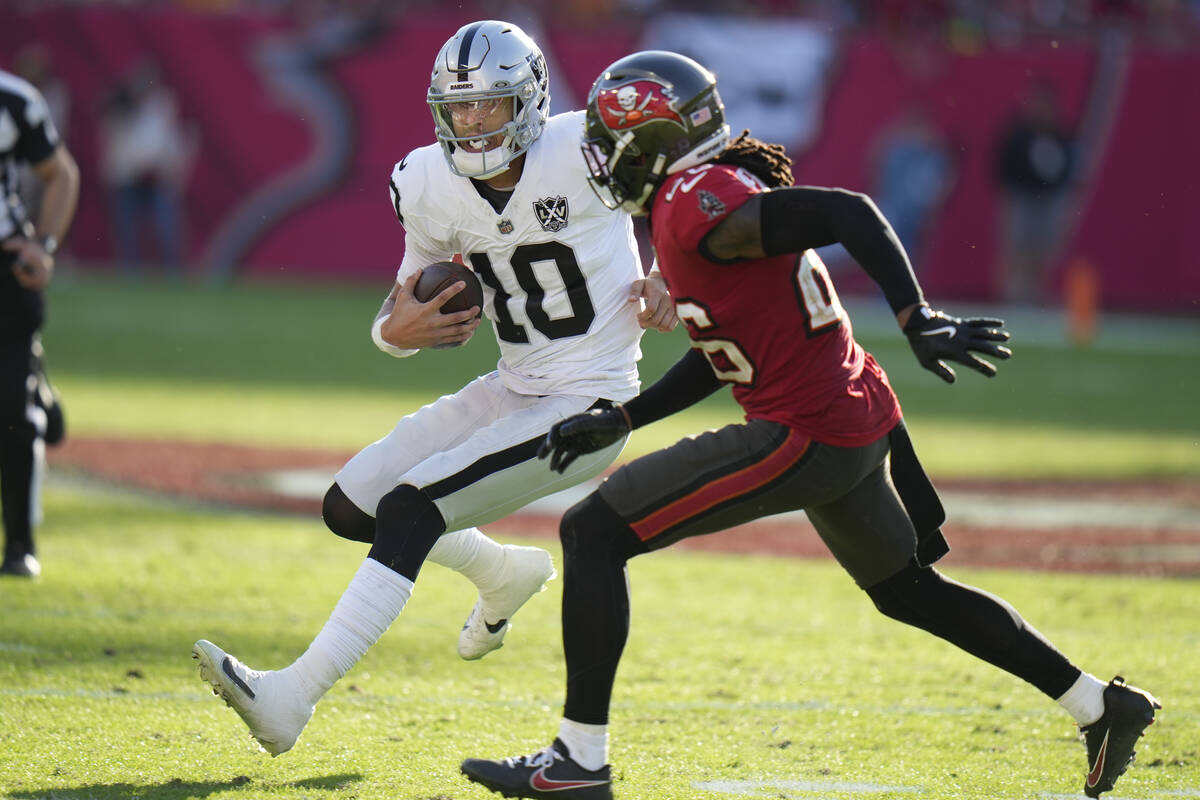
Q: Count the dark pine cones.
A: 0